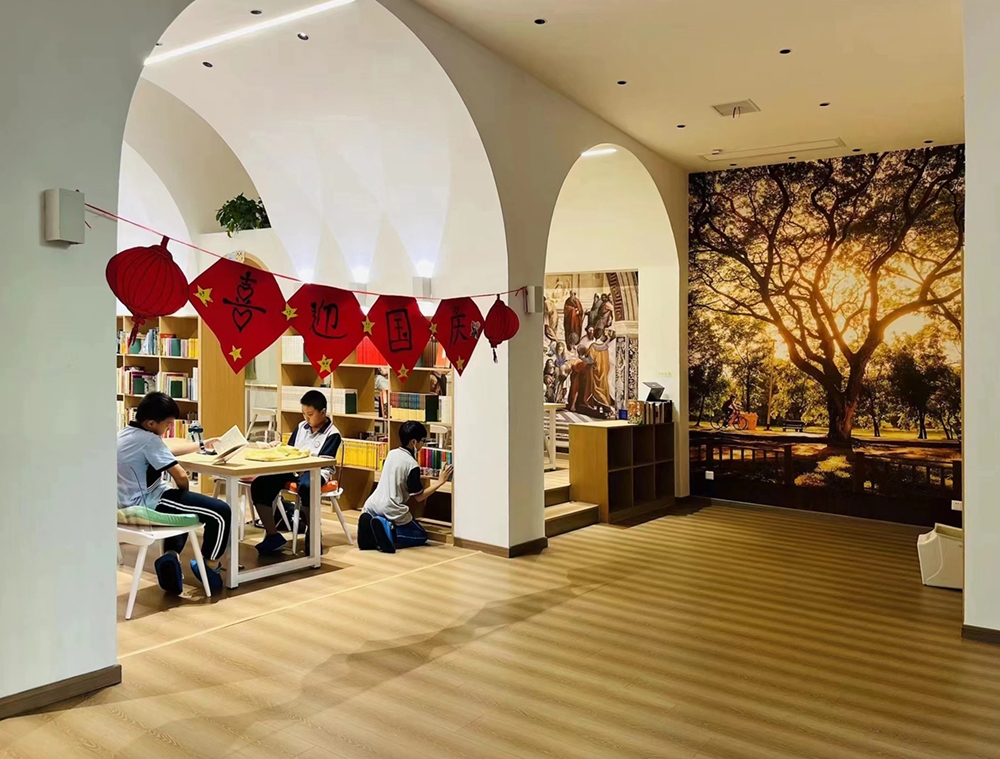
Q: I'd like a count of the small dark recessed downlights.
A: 13